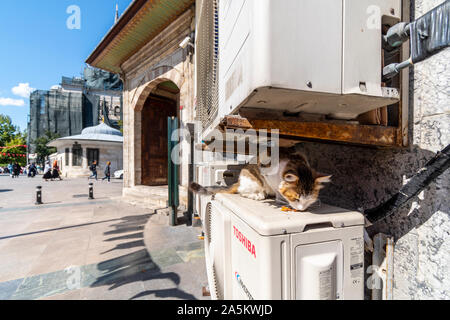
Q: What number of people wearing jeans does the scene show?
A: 2